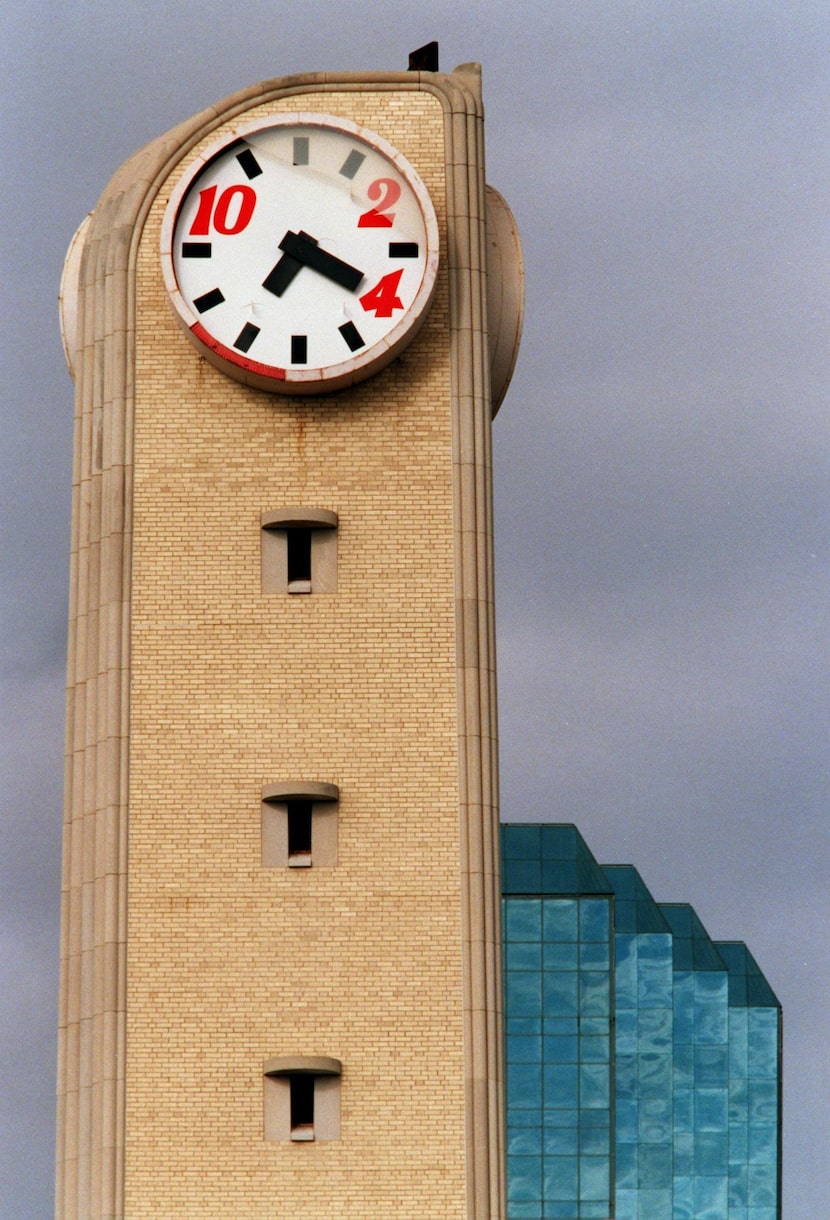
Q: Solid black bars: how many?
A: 7